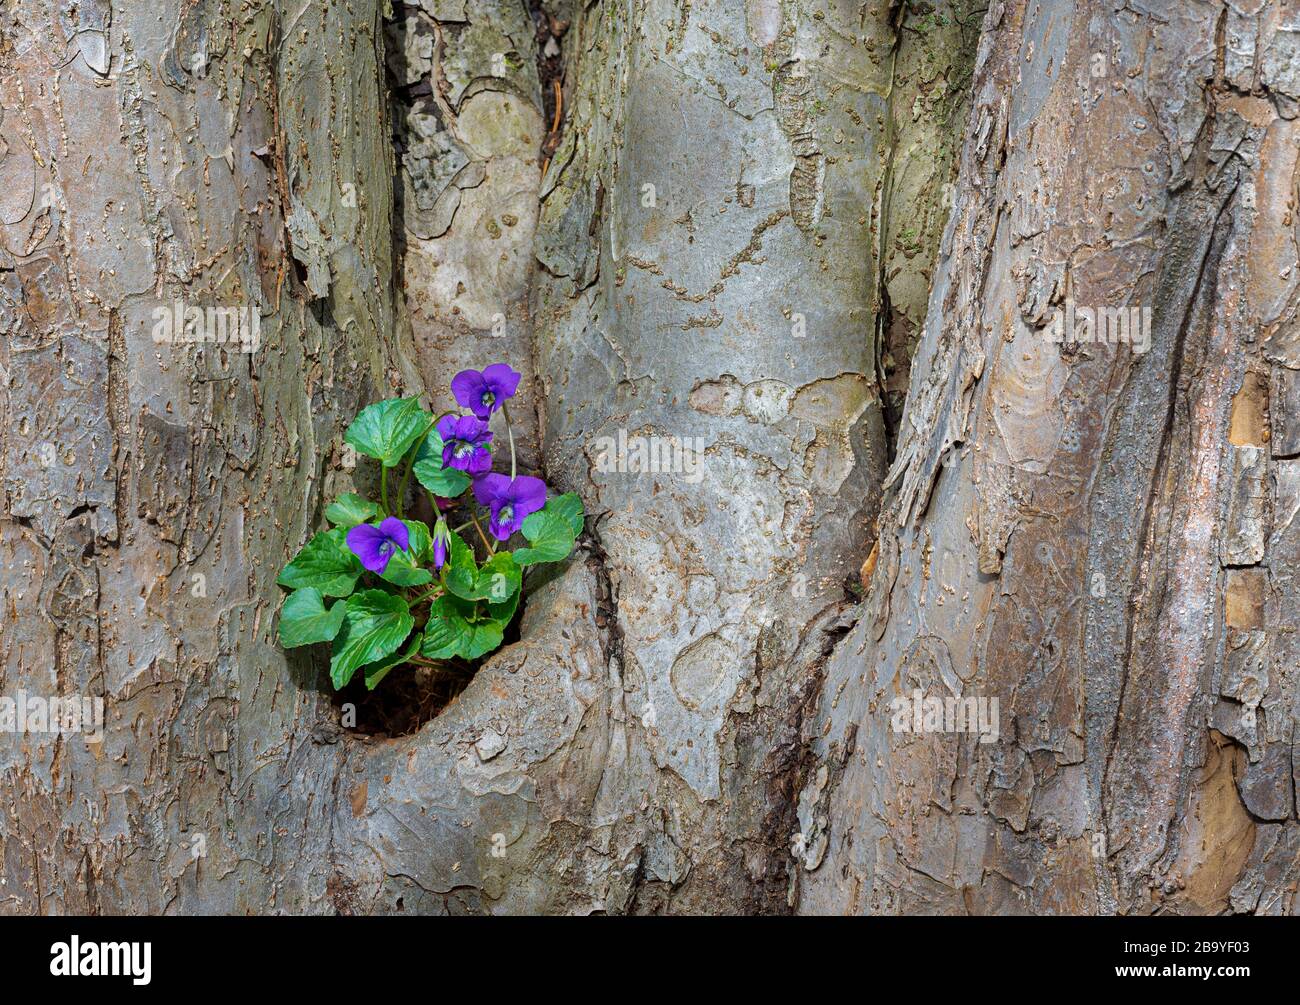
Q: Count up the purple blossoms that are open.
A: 4